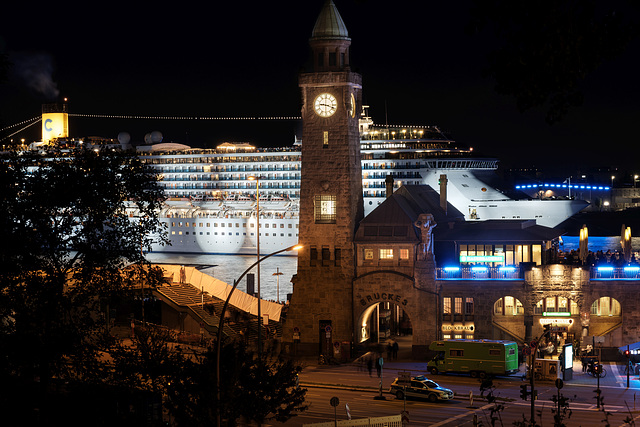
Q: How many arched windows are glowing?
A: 3